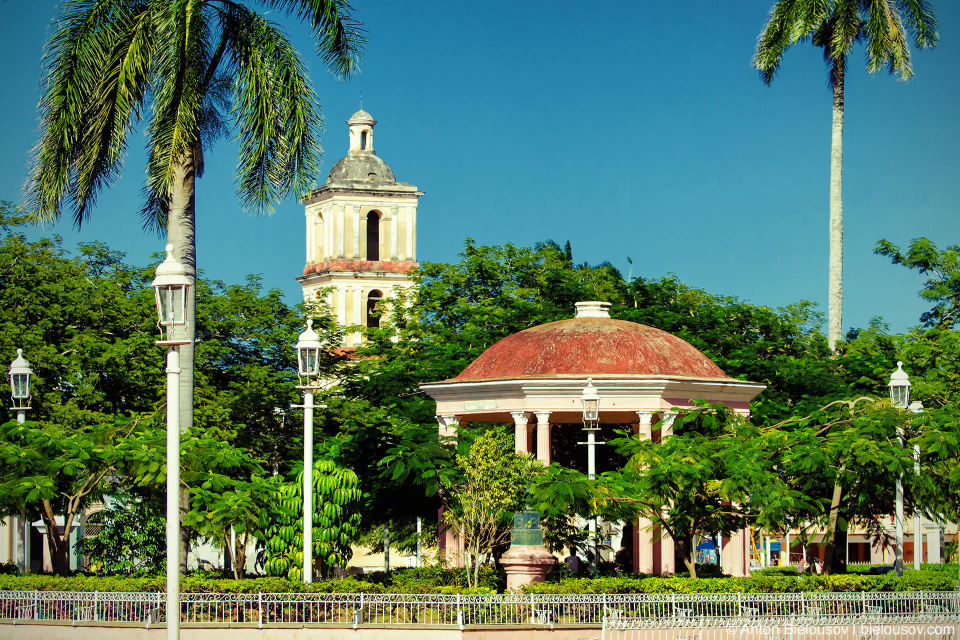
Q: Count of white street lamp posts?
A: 6